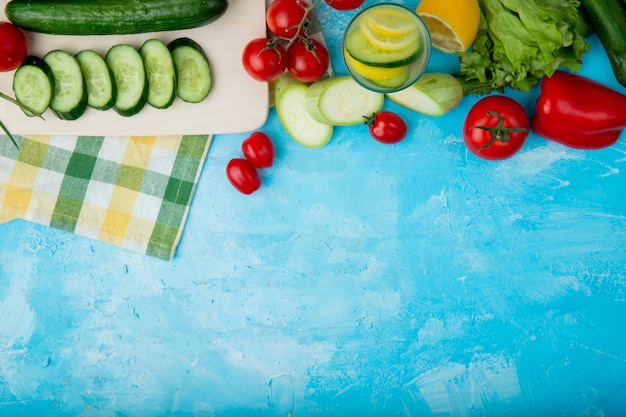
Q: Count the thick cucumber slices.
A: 6